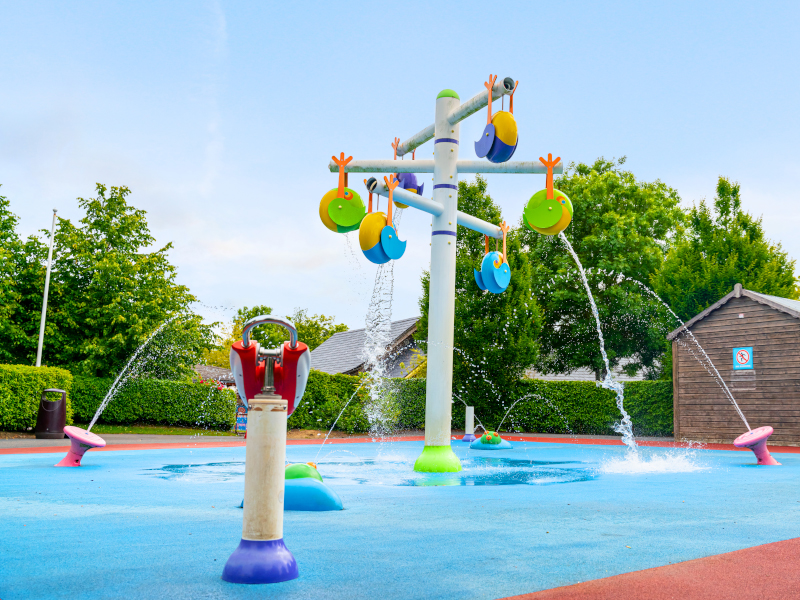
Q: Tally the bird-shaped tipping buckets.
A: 6